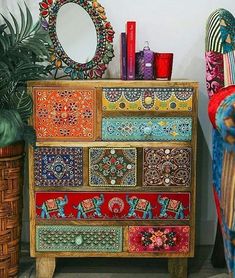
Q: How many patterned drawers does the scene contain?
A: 9